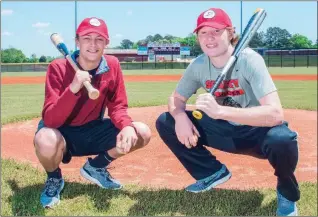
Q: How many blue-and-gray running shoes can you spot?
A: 4